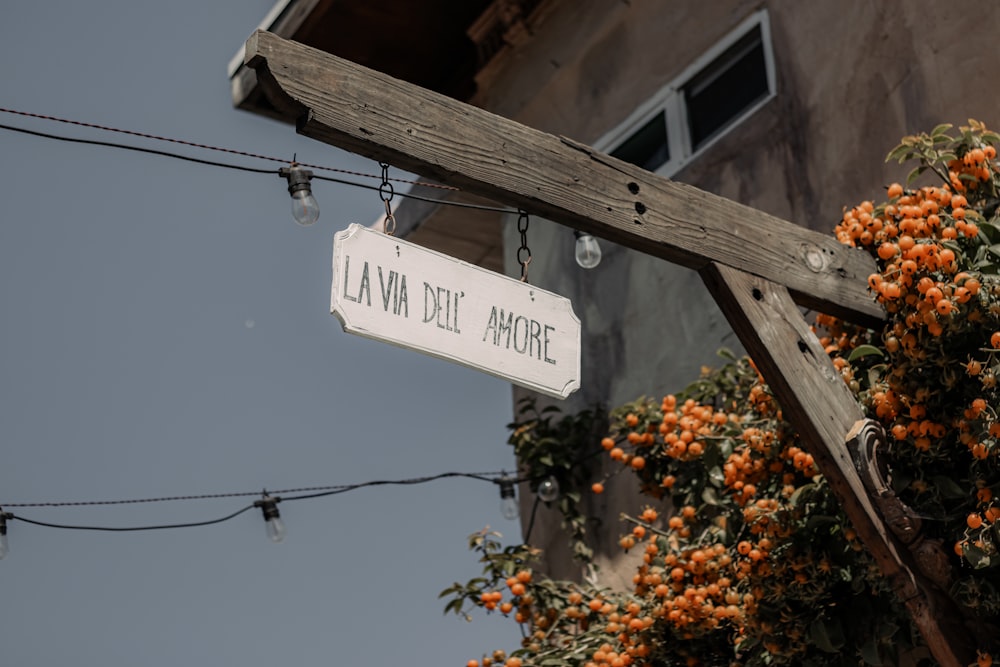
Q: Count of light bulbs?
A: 6